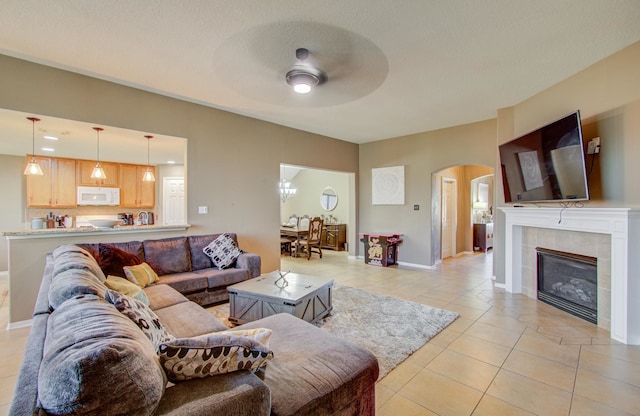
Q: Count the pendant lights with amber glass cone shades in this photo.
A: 3